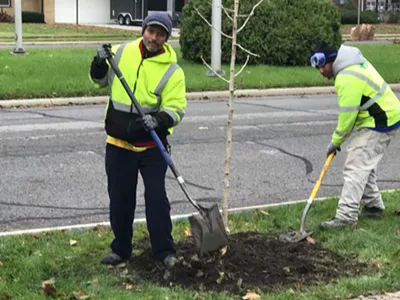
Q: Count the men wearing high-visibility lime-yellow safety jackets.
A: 2